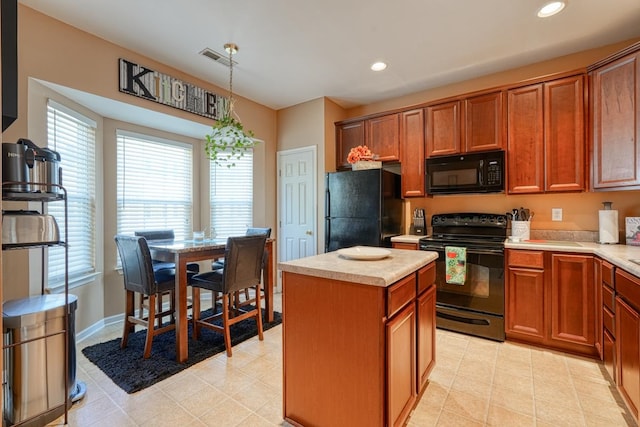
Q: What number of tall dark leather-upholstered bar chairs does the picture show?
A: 4